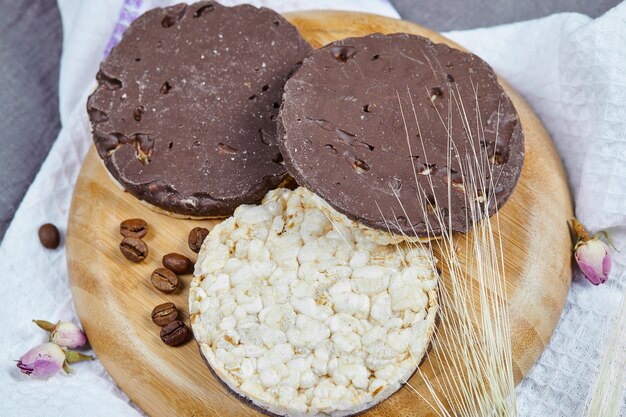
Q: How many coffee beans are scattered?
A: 8